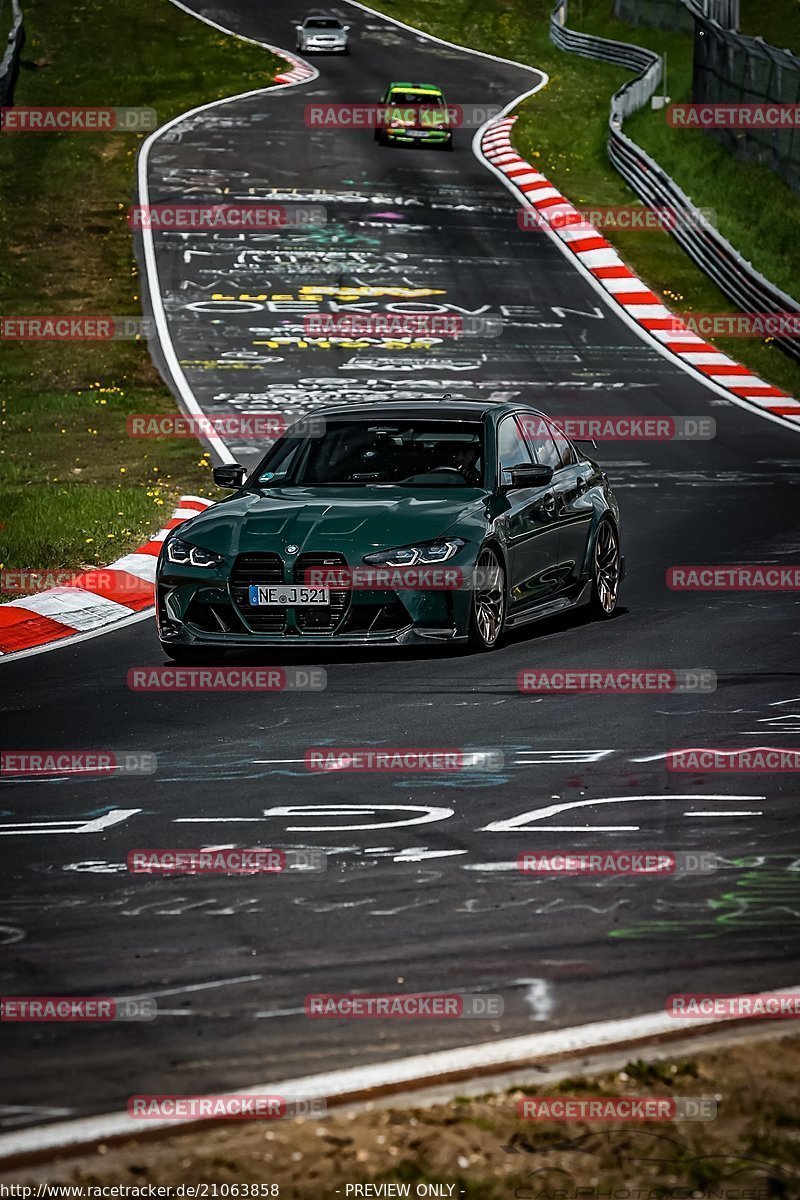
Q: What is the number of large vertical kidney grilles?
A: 2